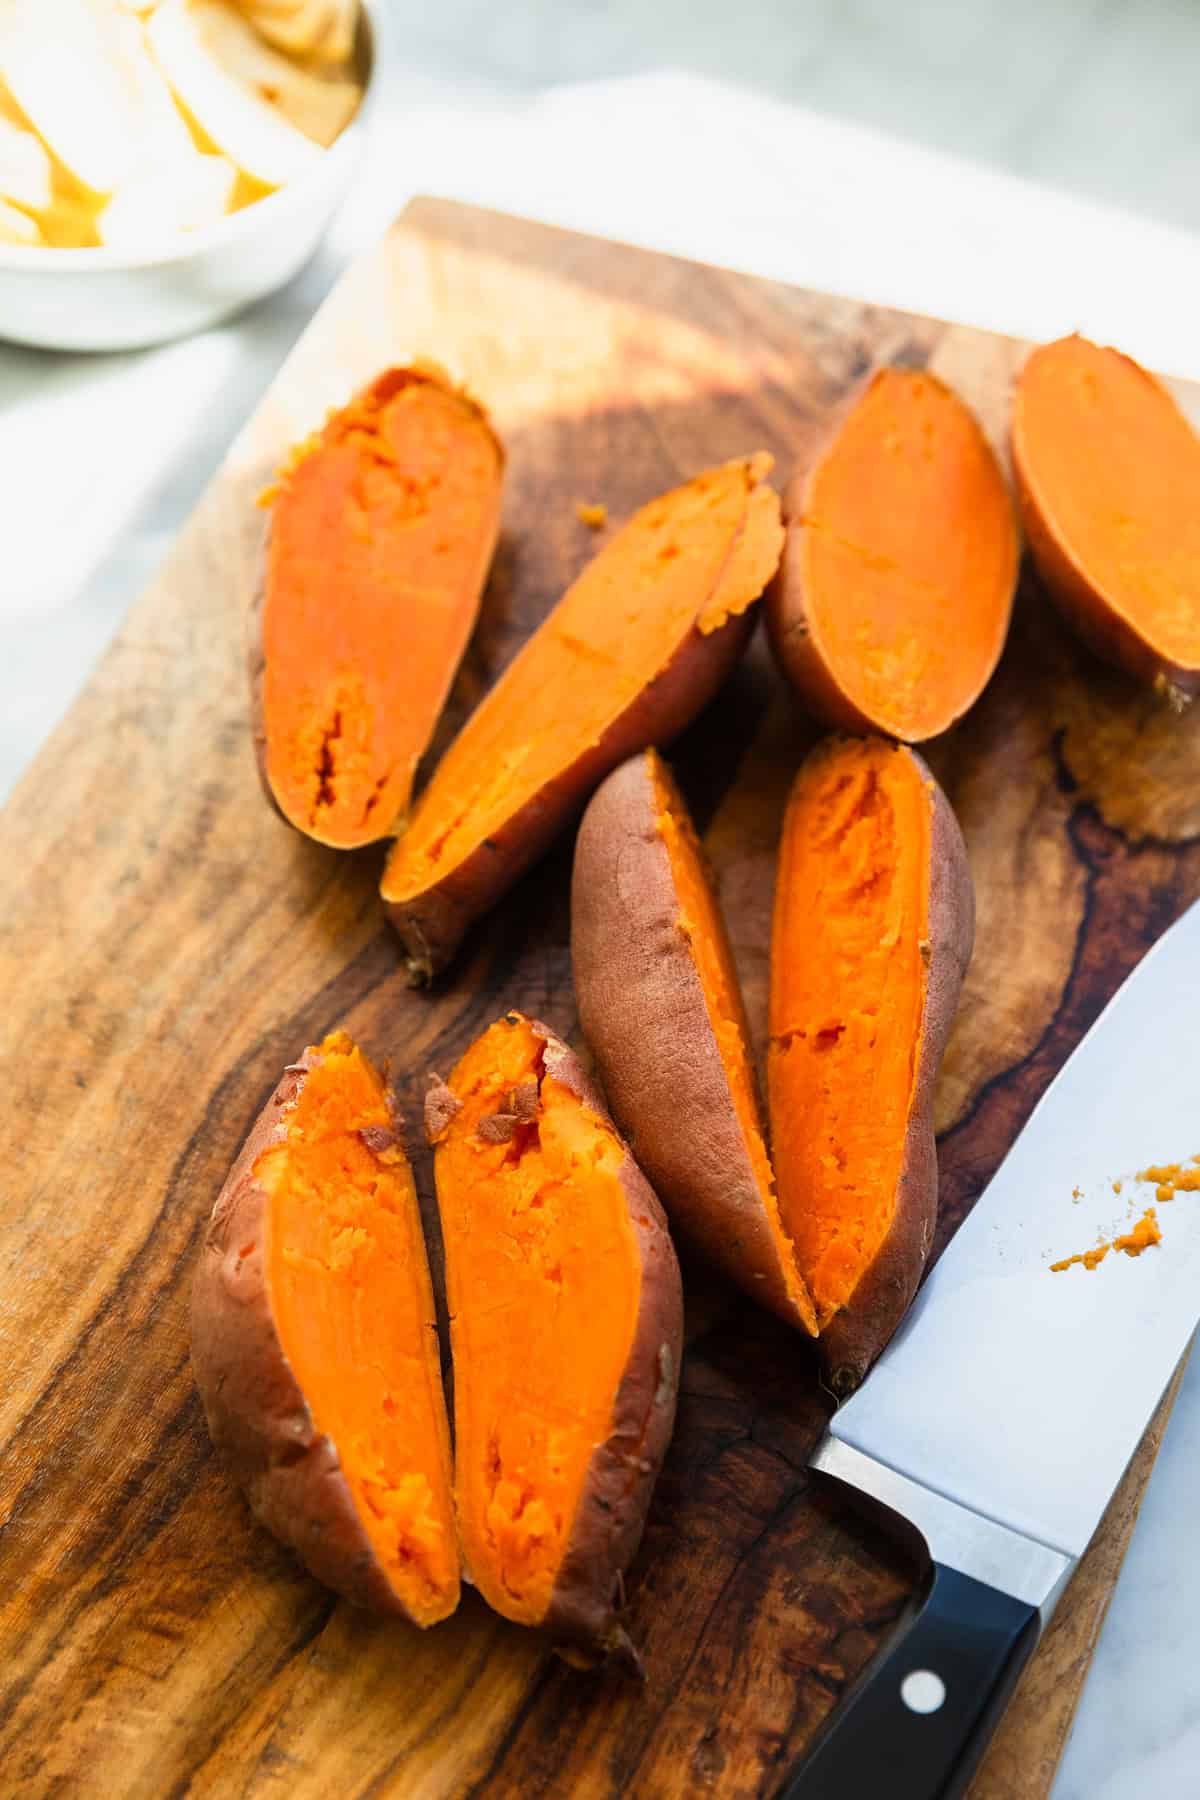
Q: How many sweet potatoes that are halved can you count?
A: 4